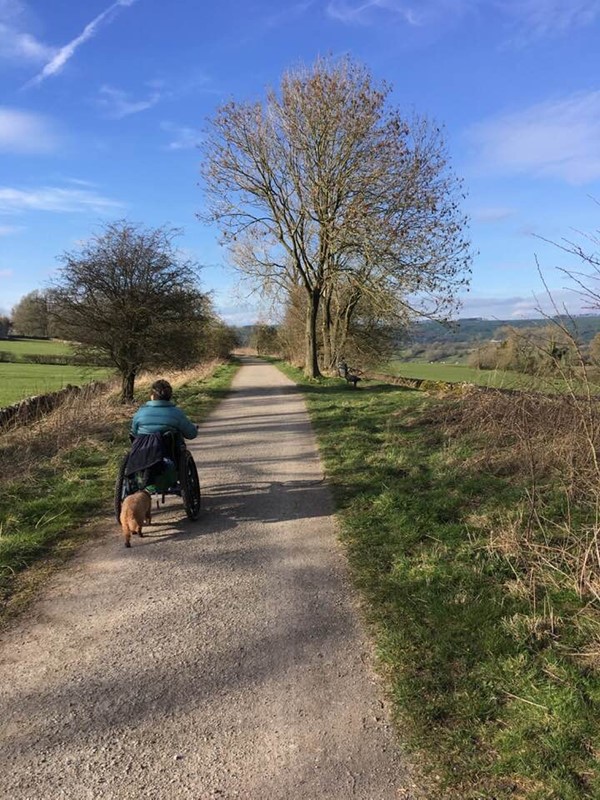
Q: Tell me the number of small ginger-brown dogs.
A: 1